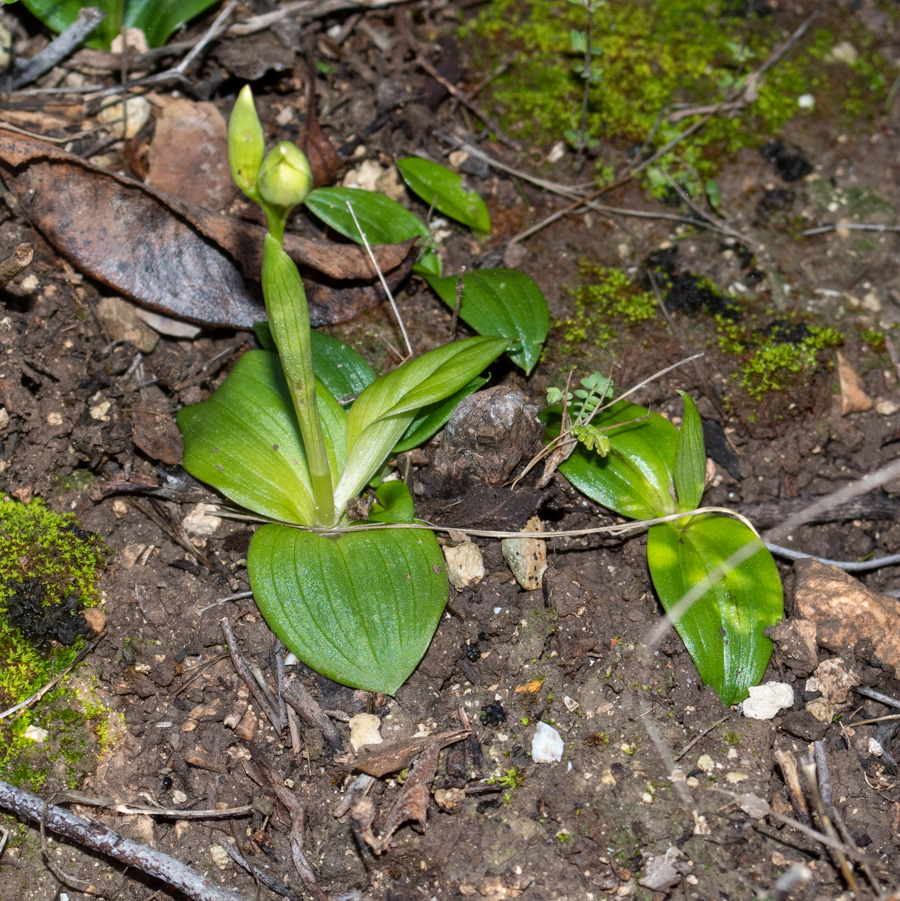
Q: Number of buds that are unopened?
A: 2